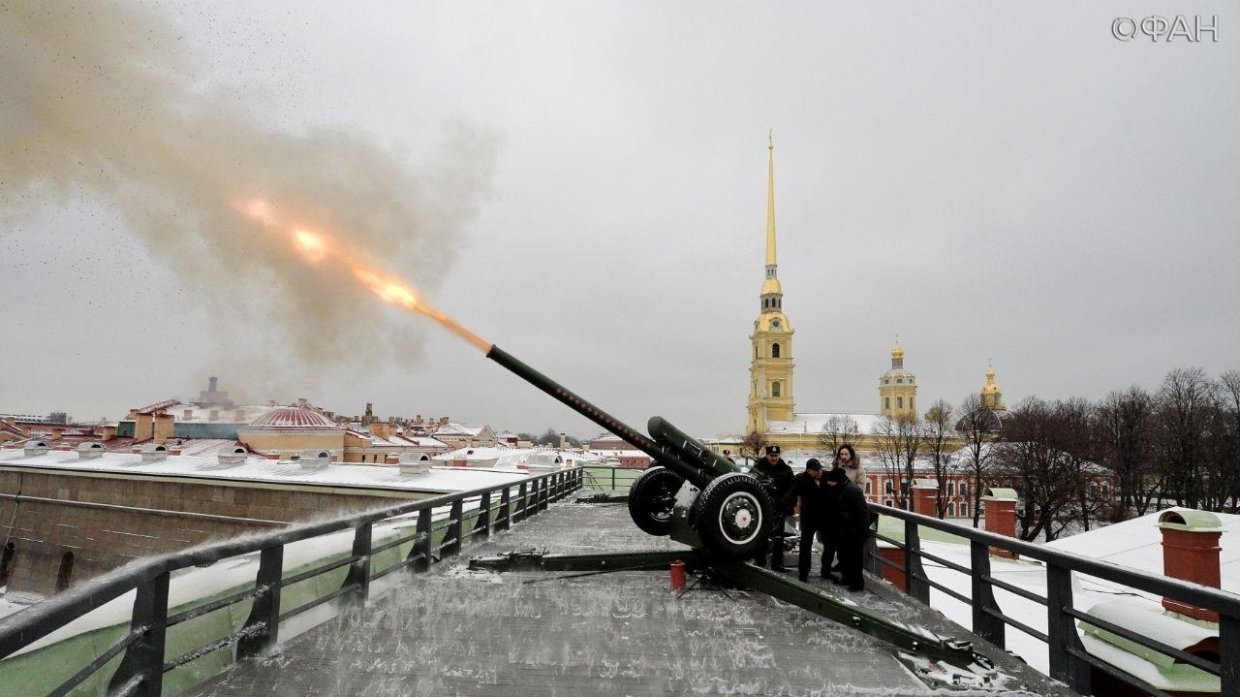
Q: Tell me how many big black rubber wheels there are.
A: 2